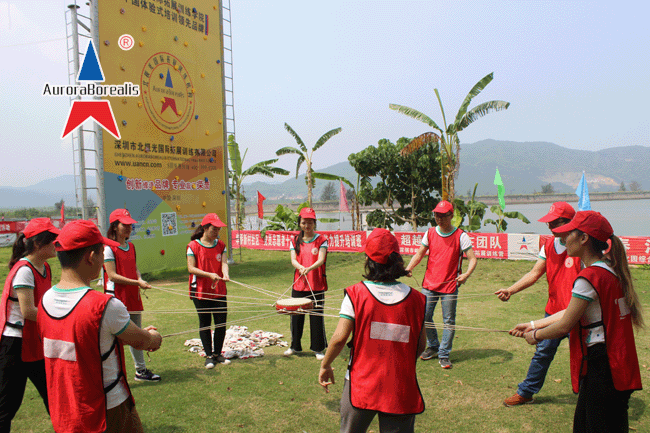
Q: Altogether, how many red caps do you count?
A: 9